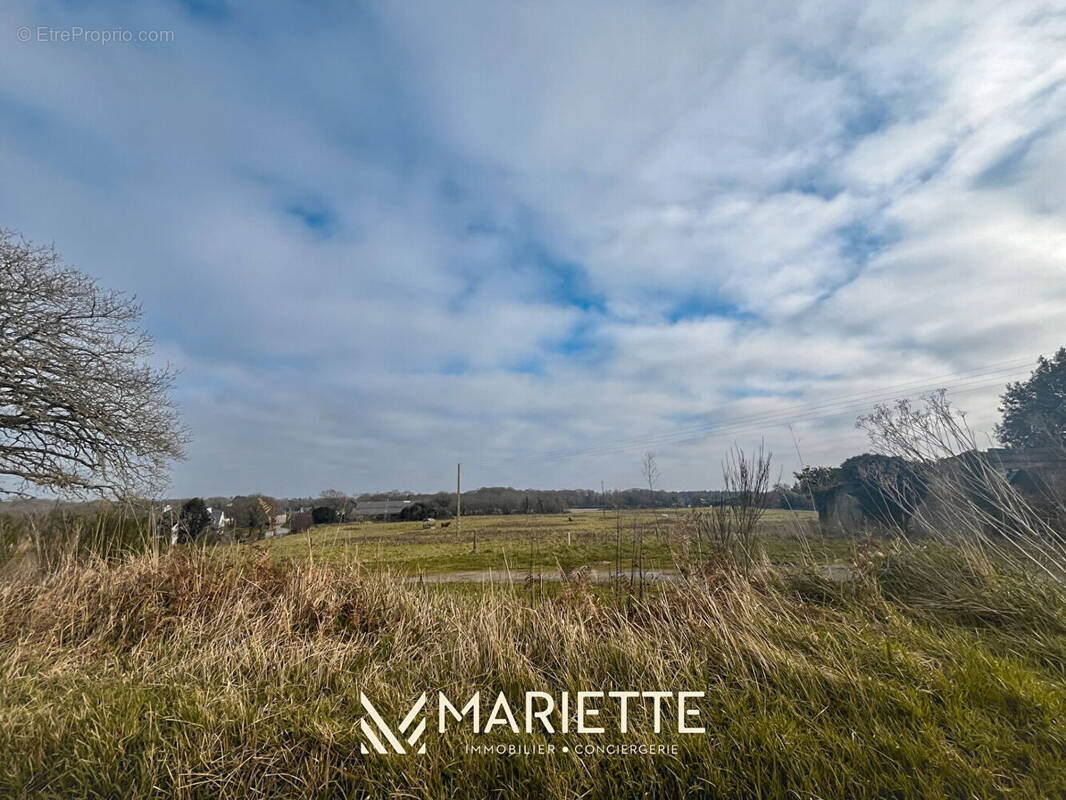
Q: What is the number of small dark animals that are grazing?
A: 2